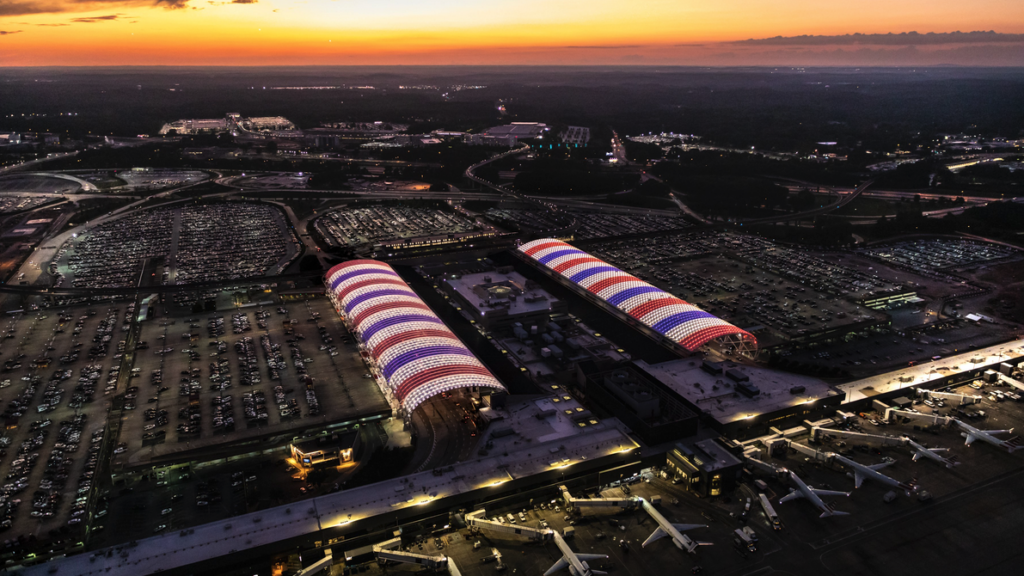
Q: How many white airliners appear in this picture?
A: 7